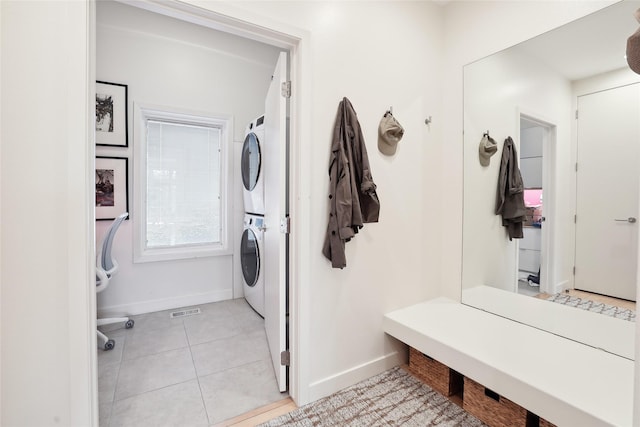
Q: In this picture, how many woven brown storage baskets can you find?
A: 3